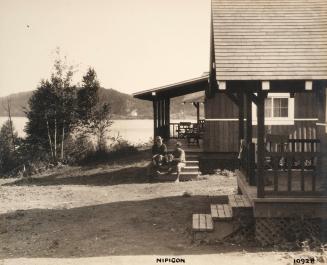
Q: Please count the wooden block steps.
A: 3